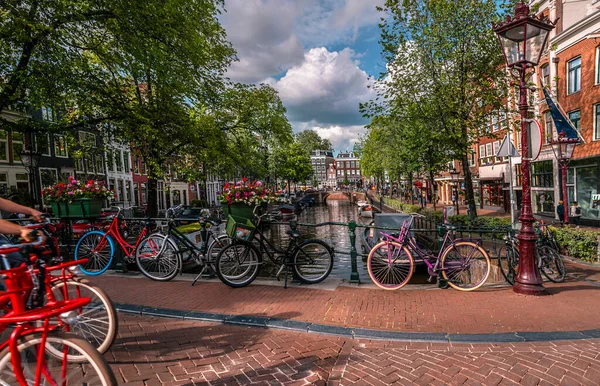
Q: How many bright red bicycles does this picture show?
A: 3